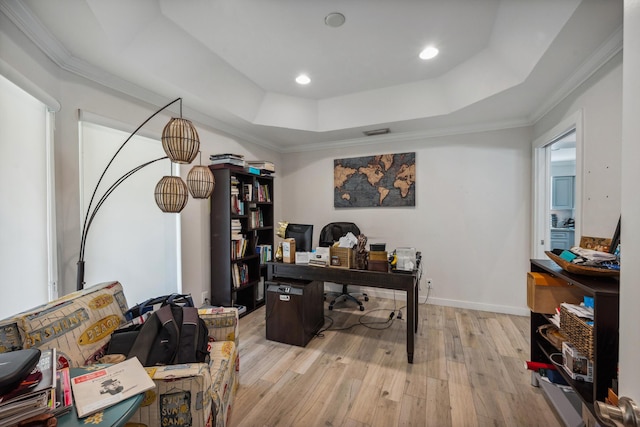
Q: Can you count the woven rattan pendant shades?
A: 3